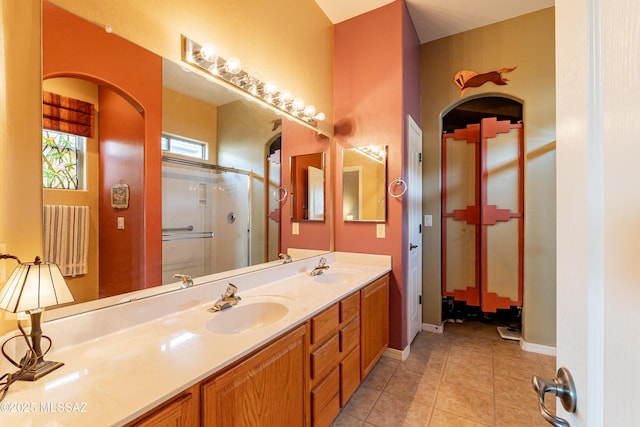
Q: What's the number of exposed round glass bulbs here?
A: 8